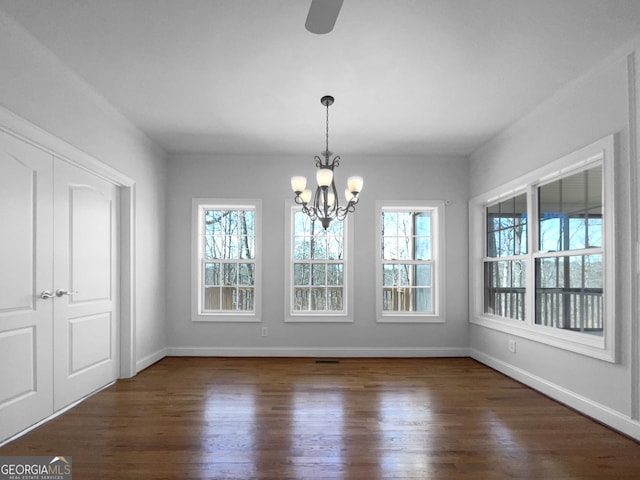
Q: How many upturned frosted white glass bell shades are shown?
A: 6